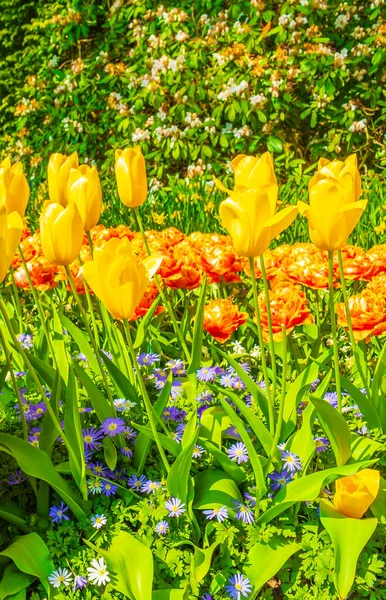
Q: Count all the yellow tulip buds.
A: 12